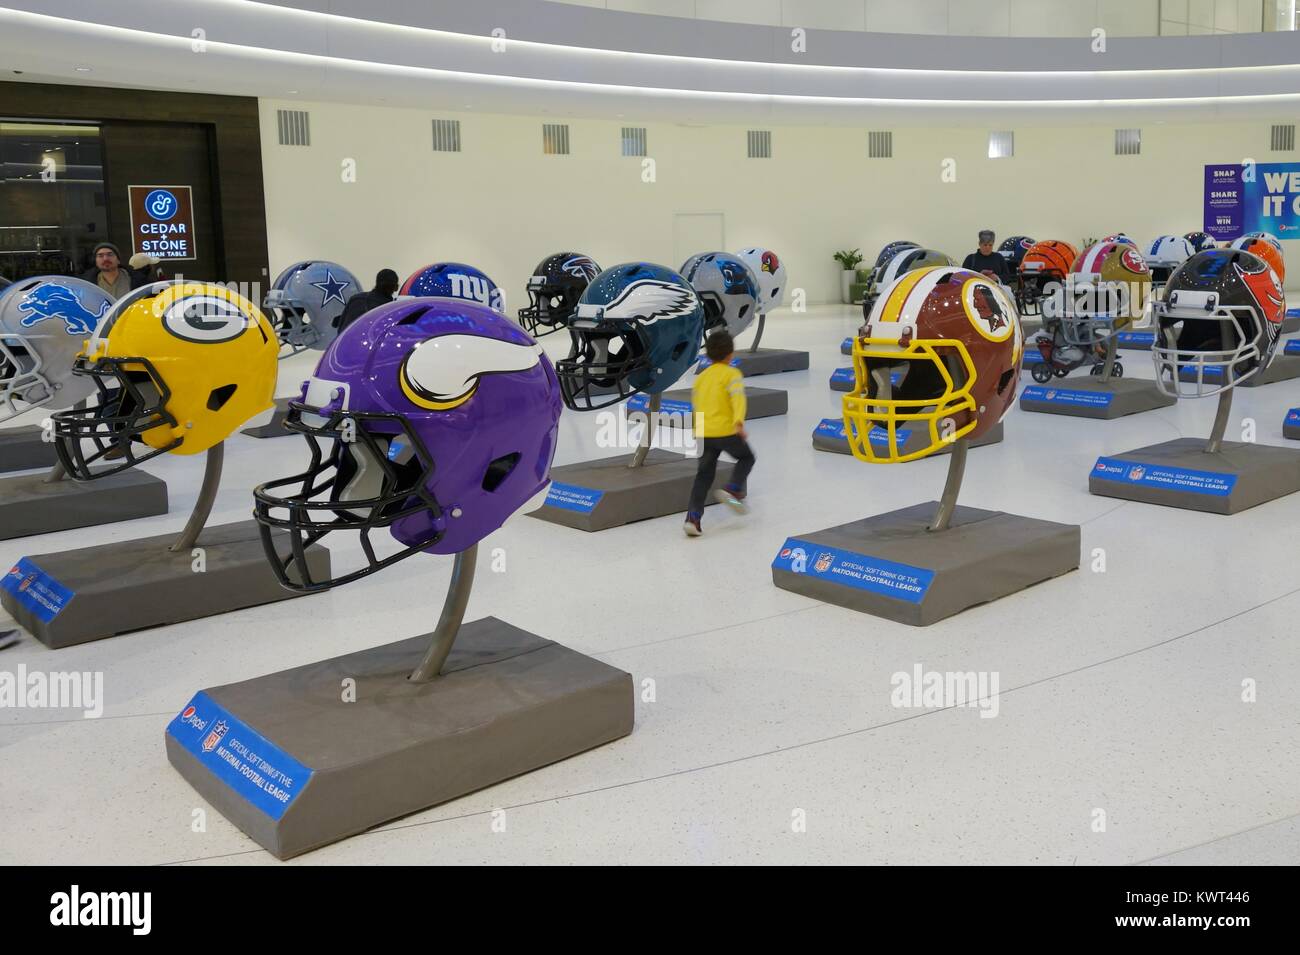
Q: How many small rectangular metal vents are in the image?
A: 9